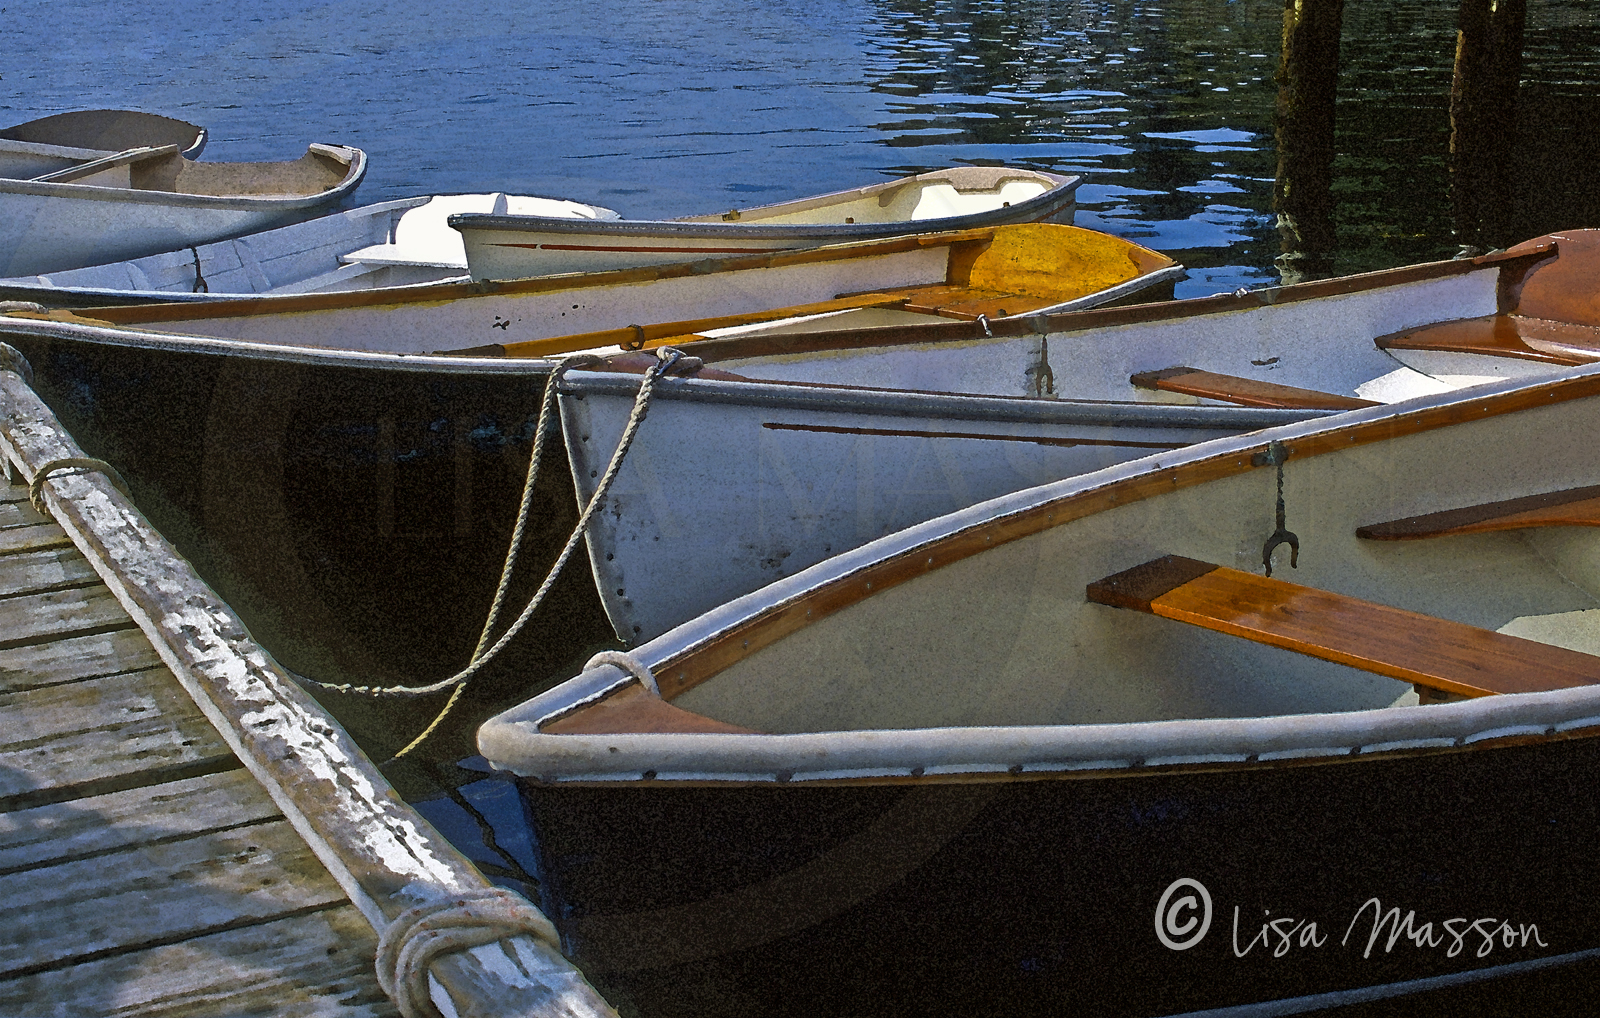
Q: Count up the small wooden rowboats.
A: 7